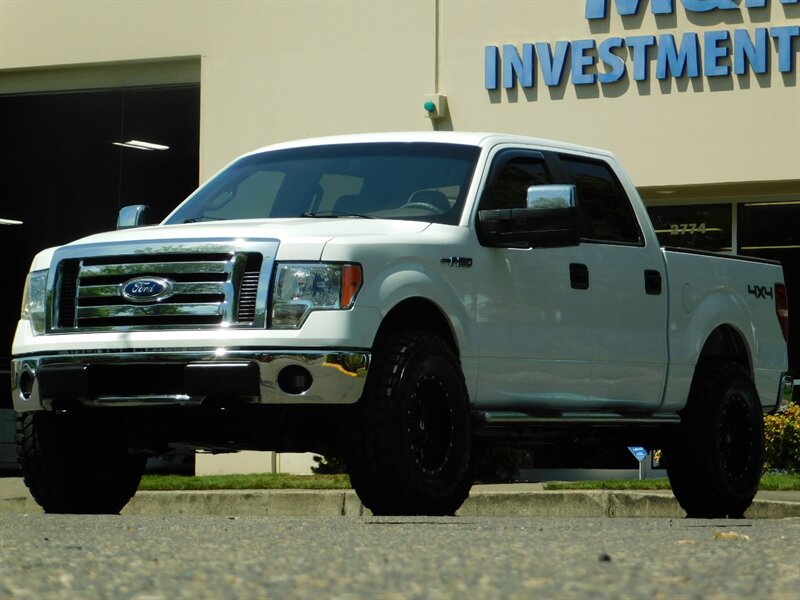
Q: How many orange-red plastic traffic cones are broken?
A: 0